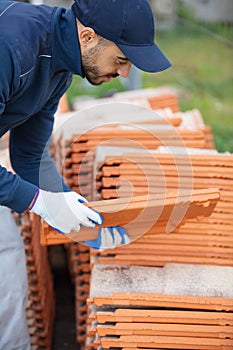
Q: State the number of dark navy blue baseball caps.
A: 1